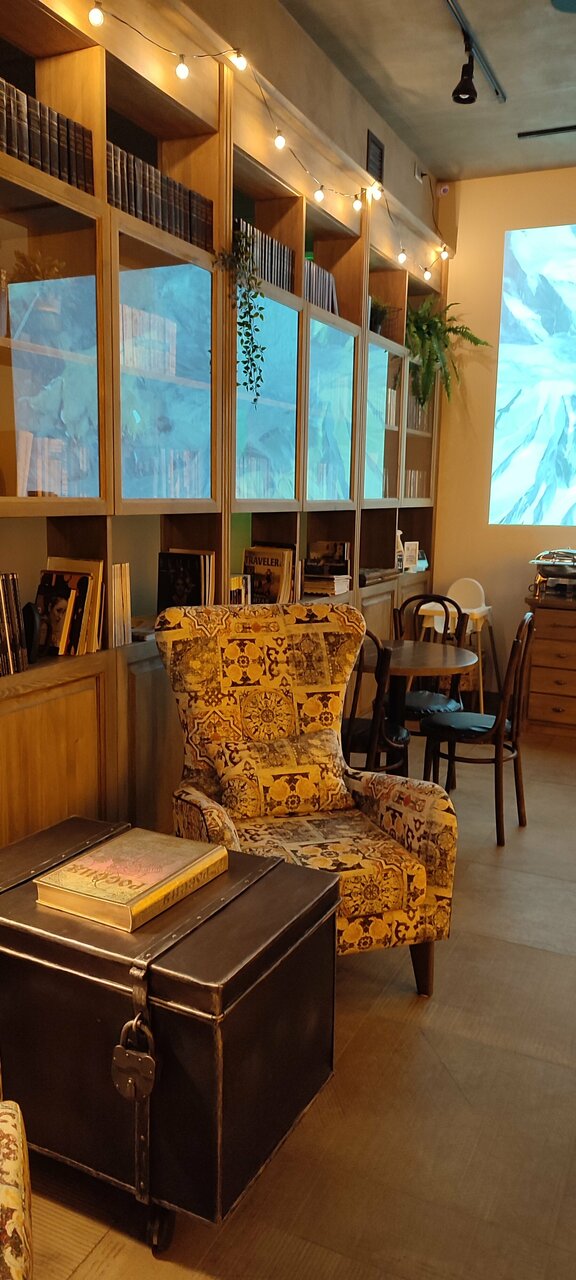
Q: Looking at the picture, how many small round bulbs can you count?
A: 10